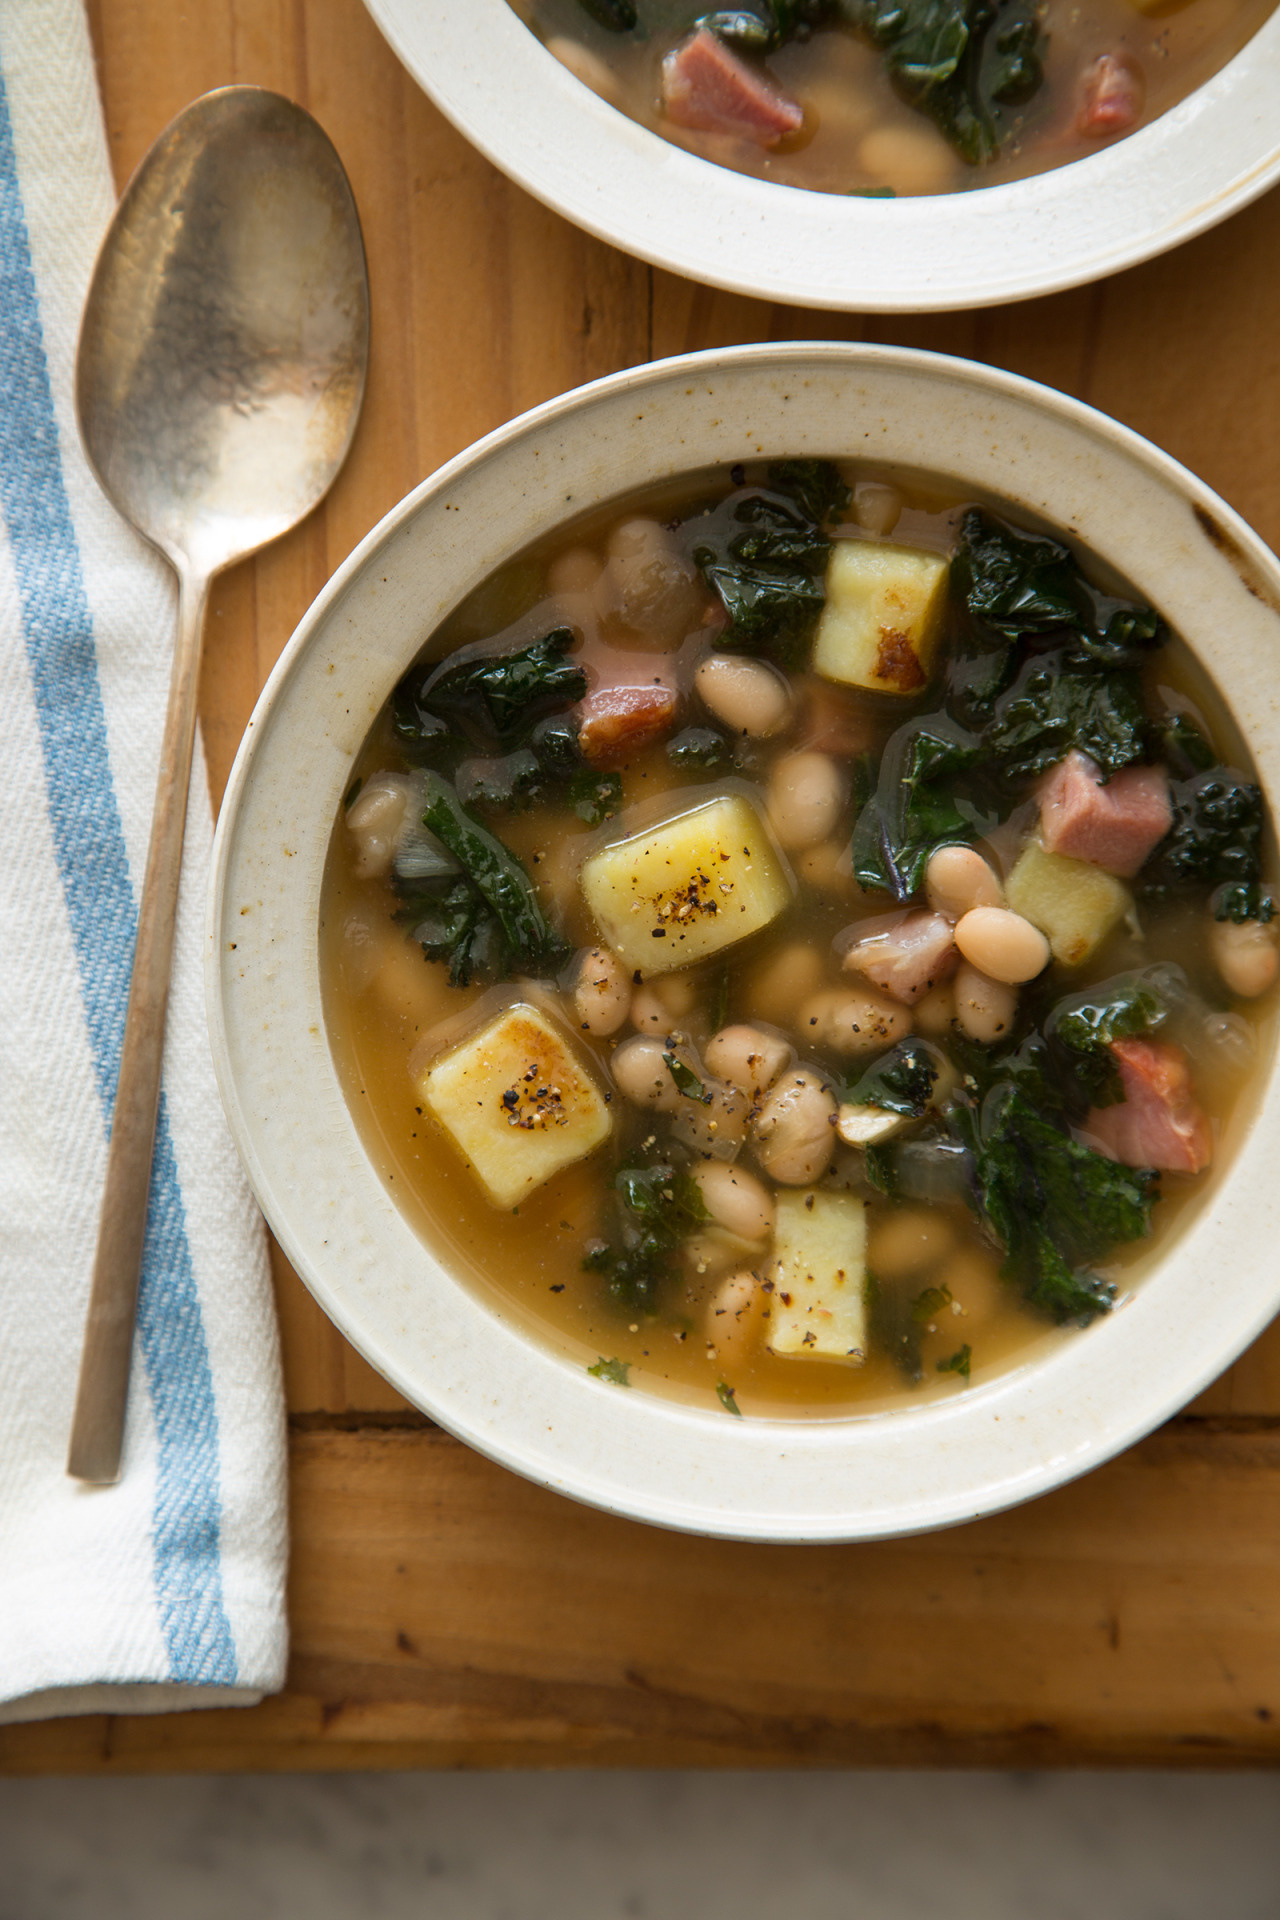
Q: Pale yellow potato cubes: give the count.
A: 5